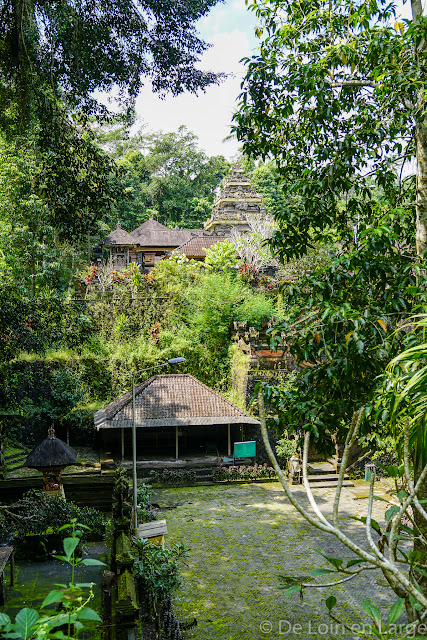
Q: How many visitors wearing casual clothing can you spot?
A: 0